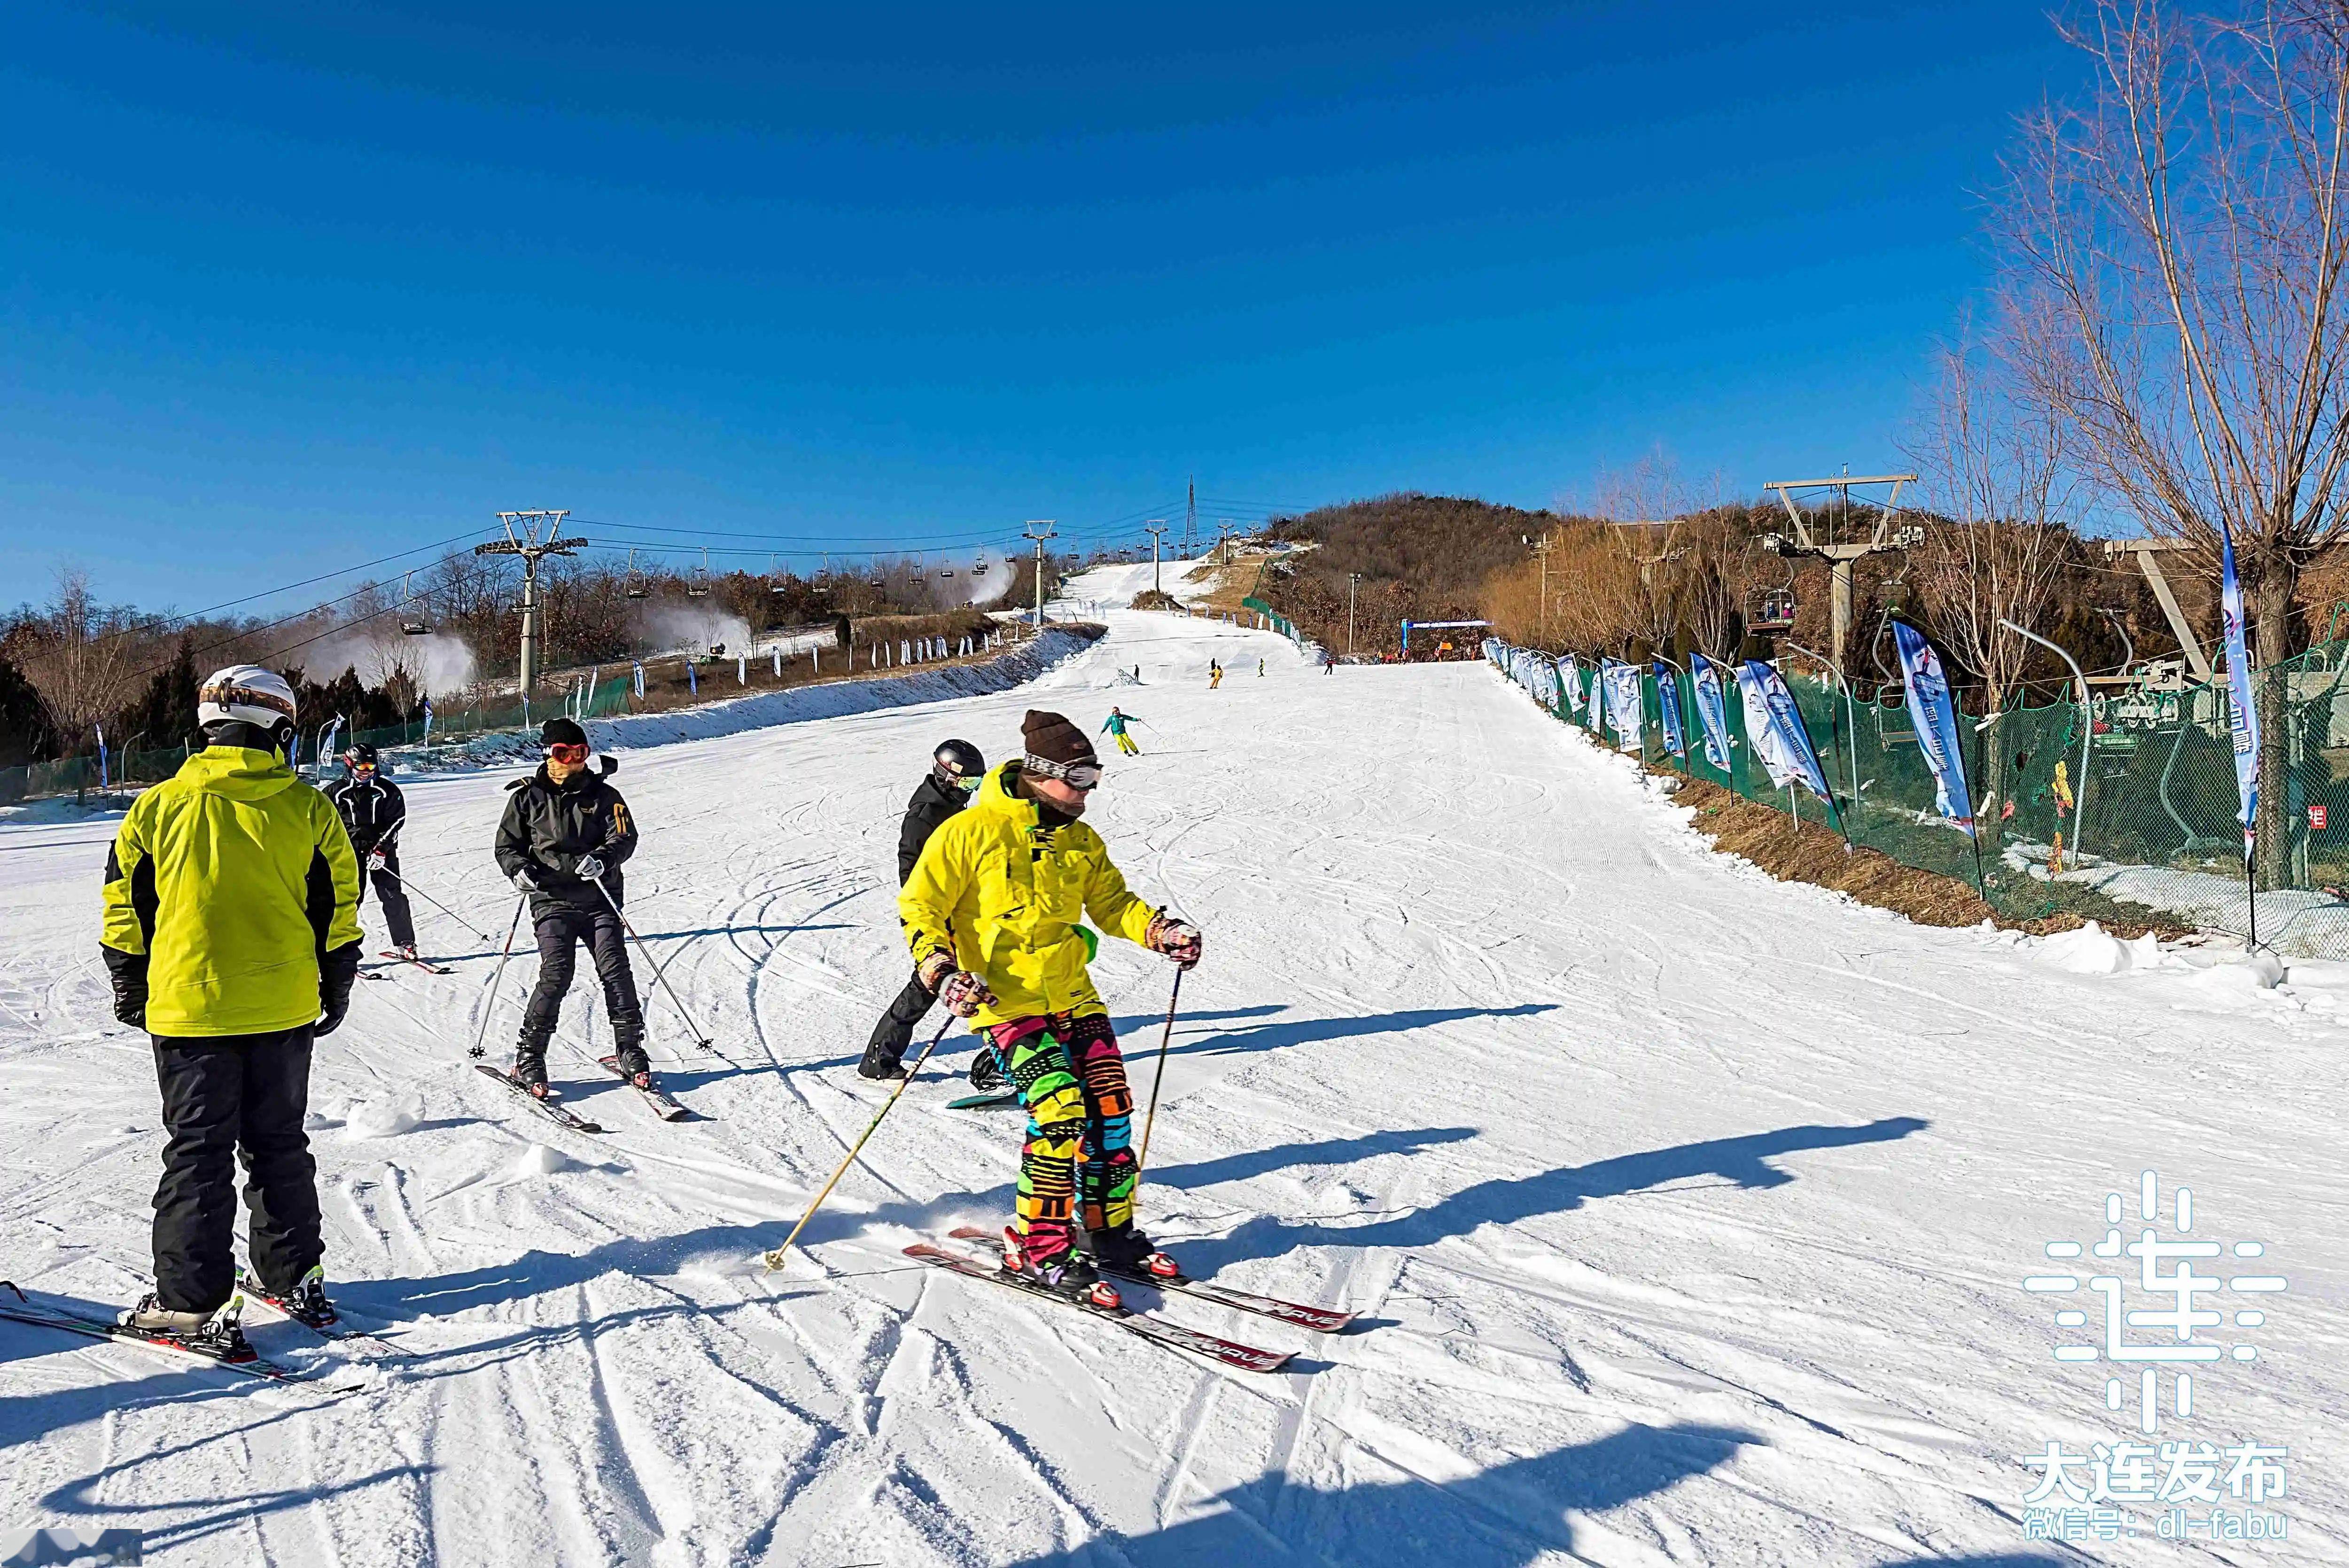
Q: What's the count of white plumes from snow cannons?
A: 3